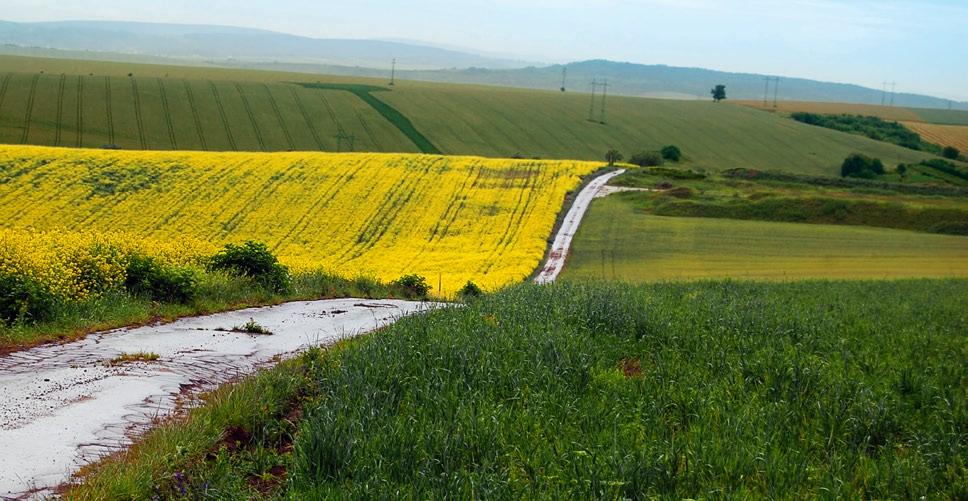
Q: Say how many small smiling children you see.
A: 0